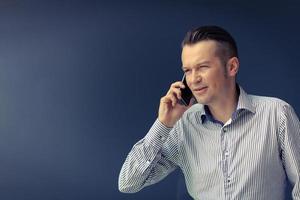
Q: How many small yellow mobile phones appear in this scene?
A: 0